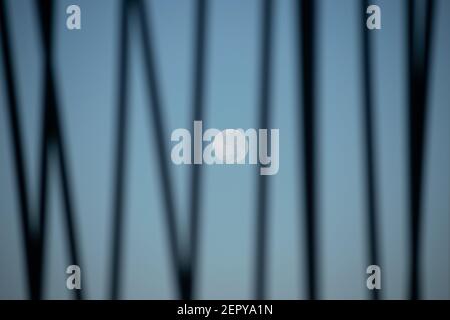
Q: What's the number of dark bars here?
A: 11